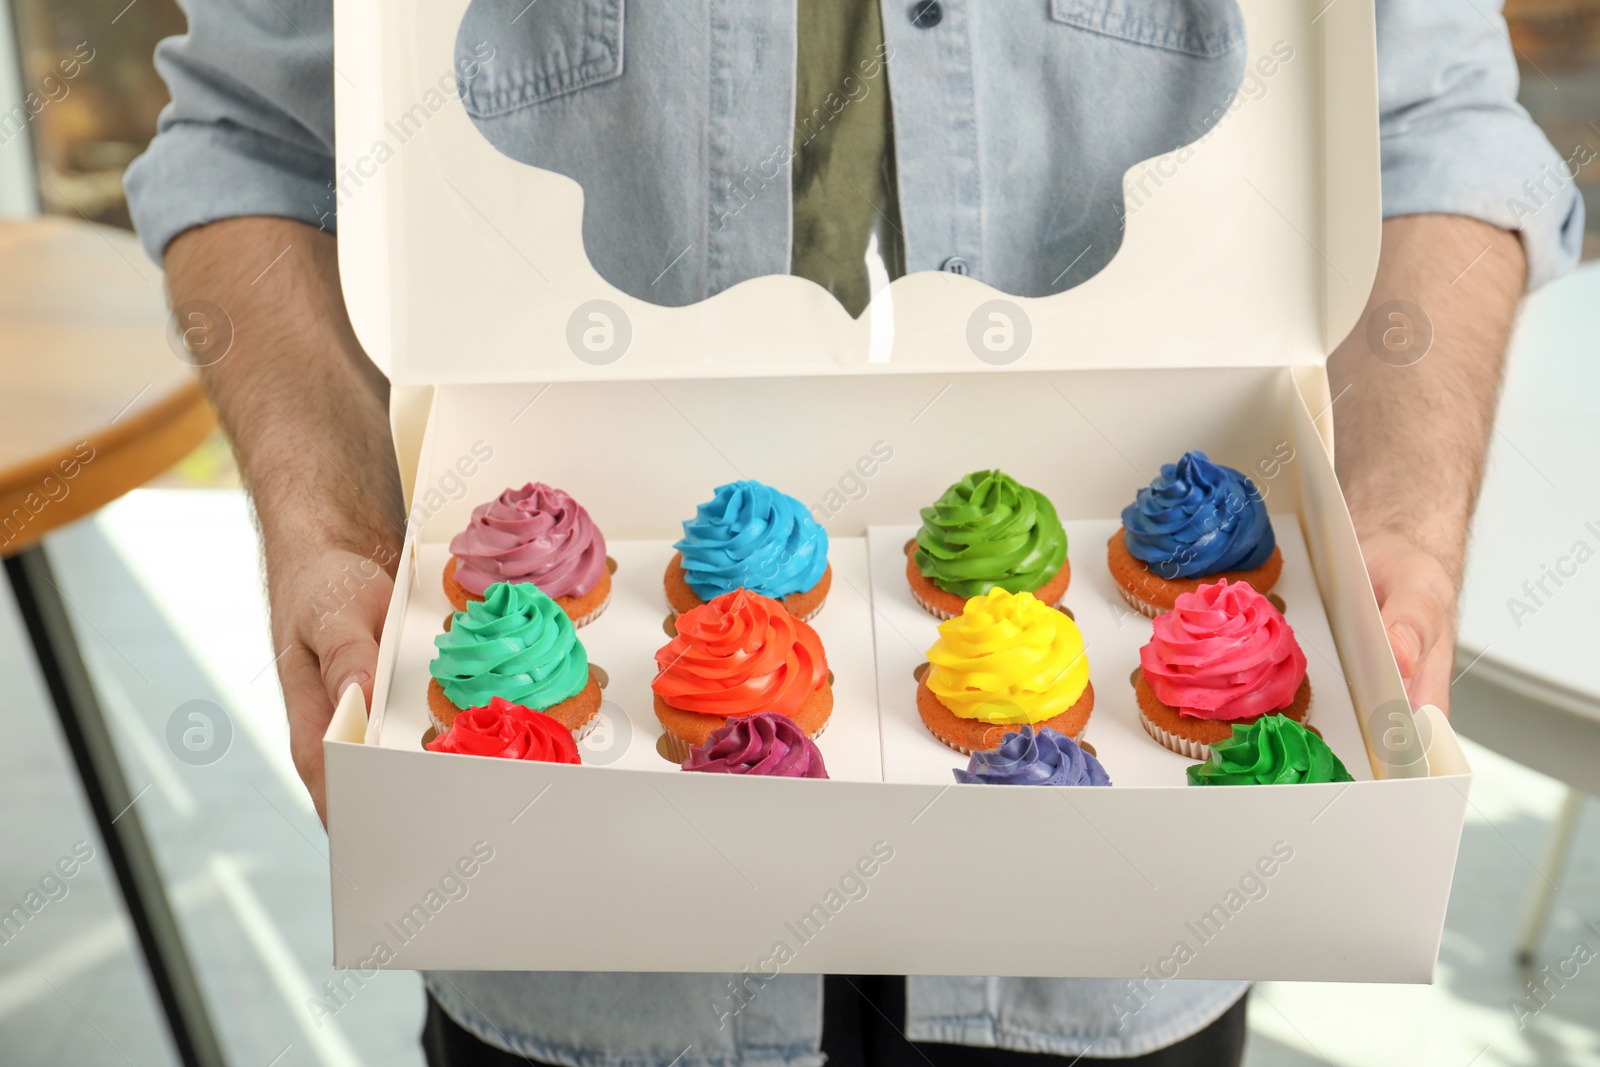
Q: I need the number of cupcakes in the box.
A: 12